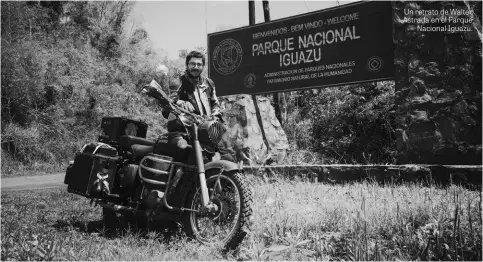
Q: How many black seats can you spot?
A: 1